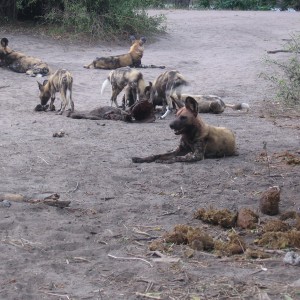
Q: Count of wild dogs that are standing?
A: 3